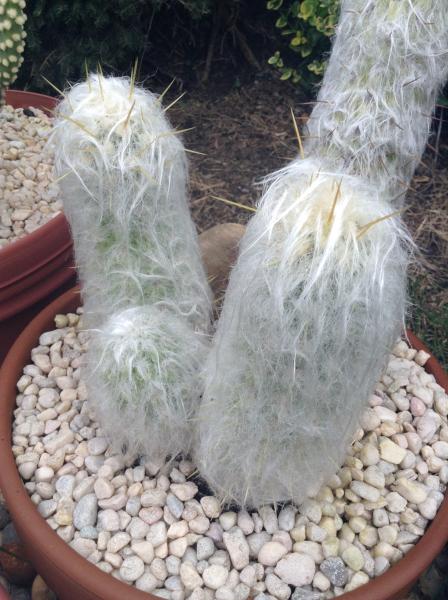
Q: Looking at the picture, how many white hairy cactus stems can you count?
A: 4